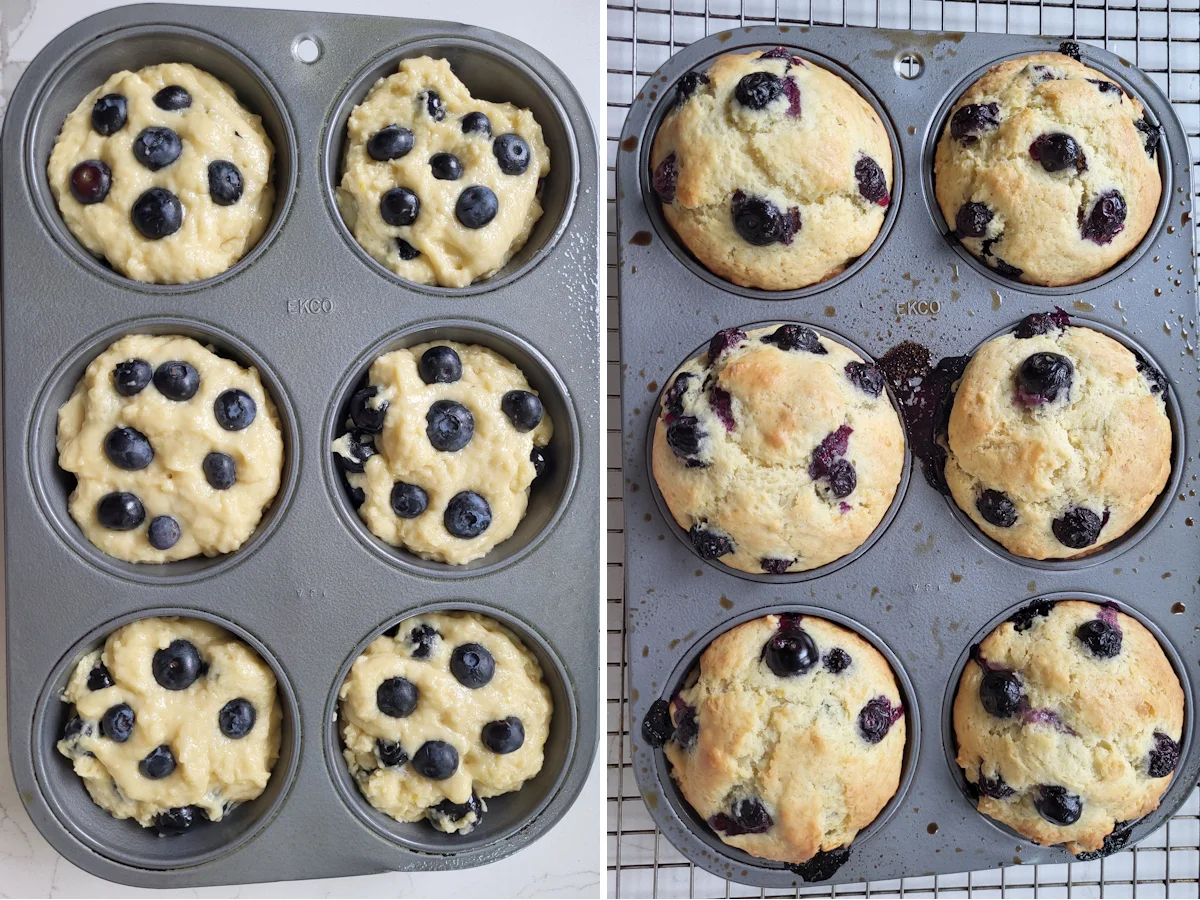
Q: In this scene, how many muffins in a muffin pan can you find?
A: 6